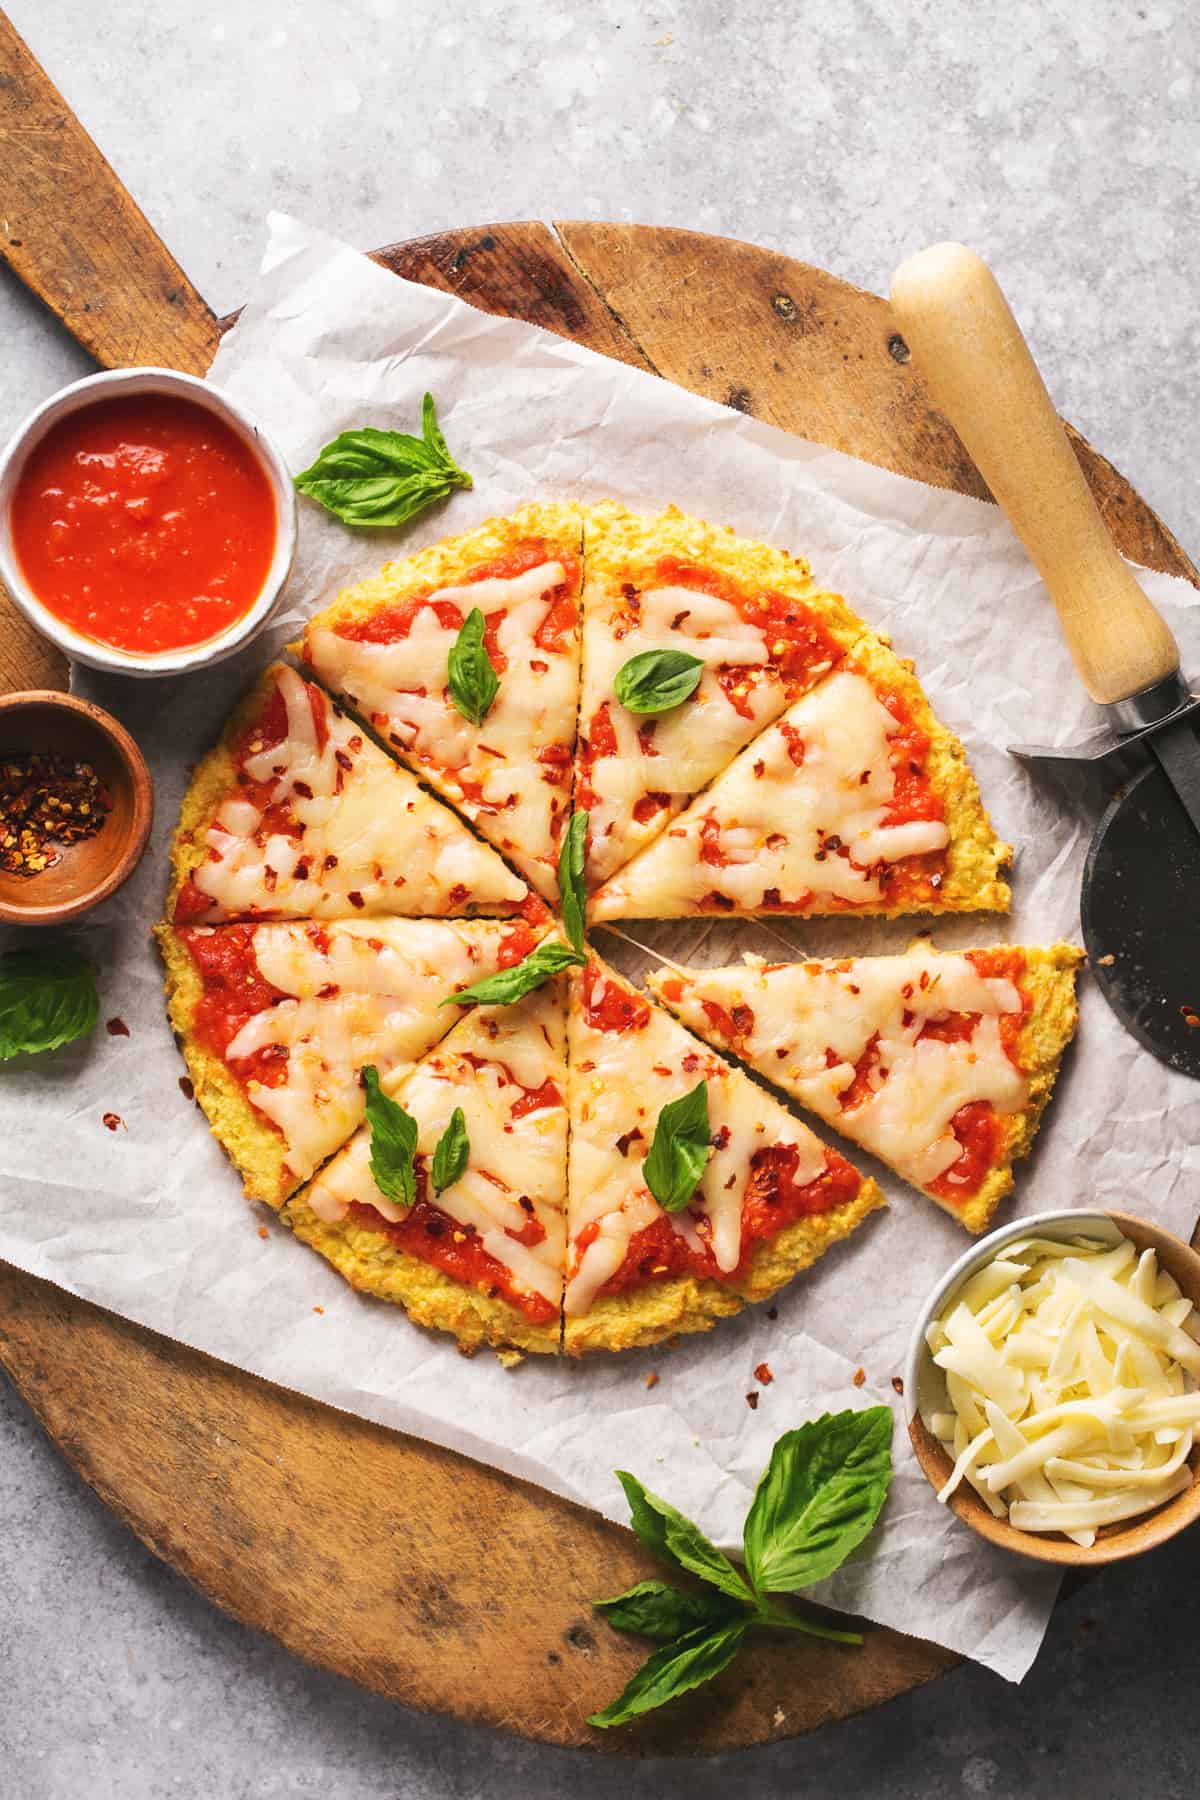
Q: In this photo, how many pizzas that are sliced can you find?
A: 1